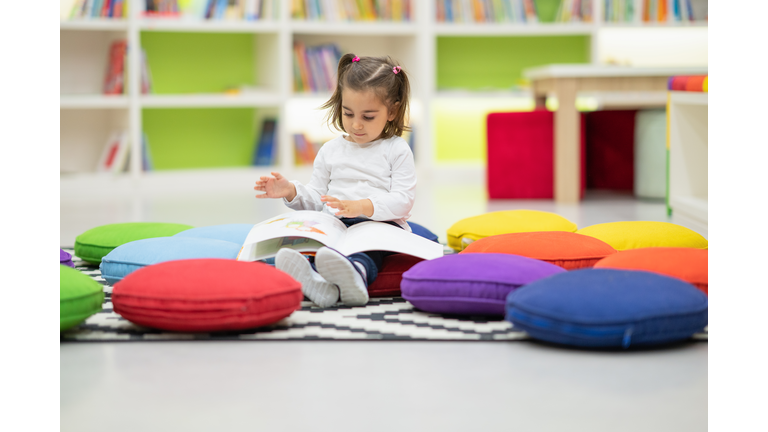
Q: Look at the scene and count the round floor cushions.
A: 14